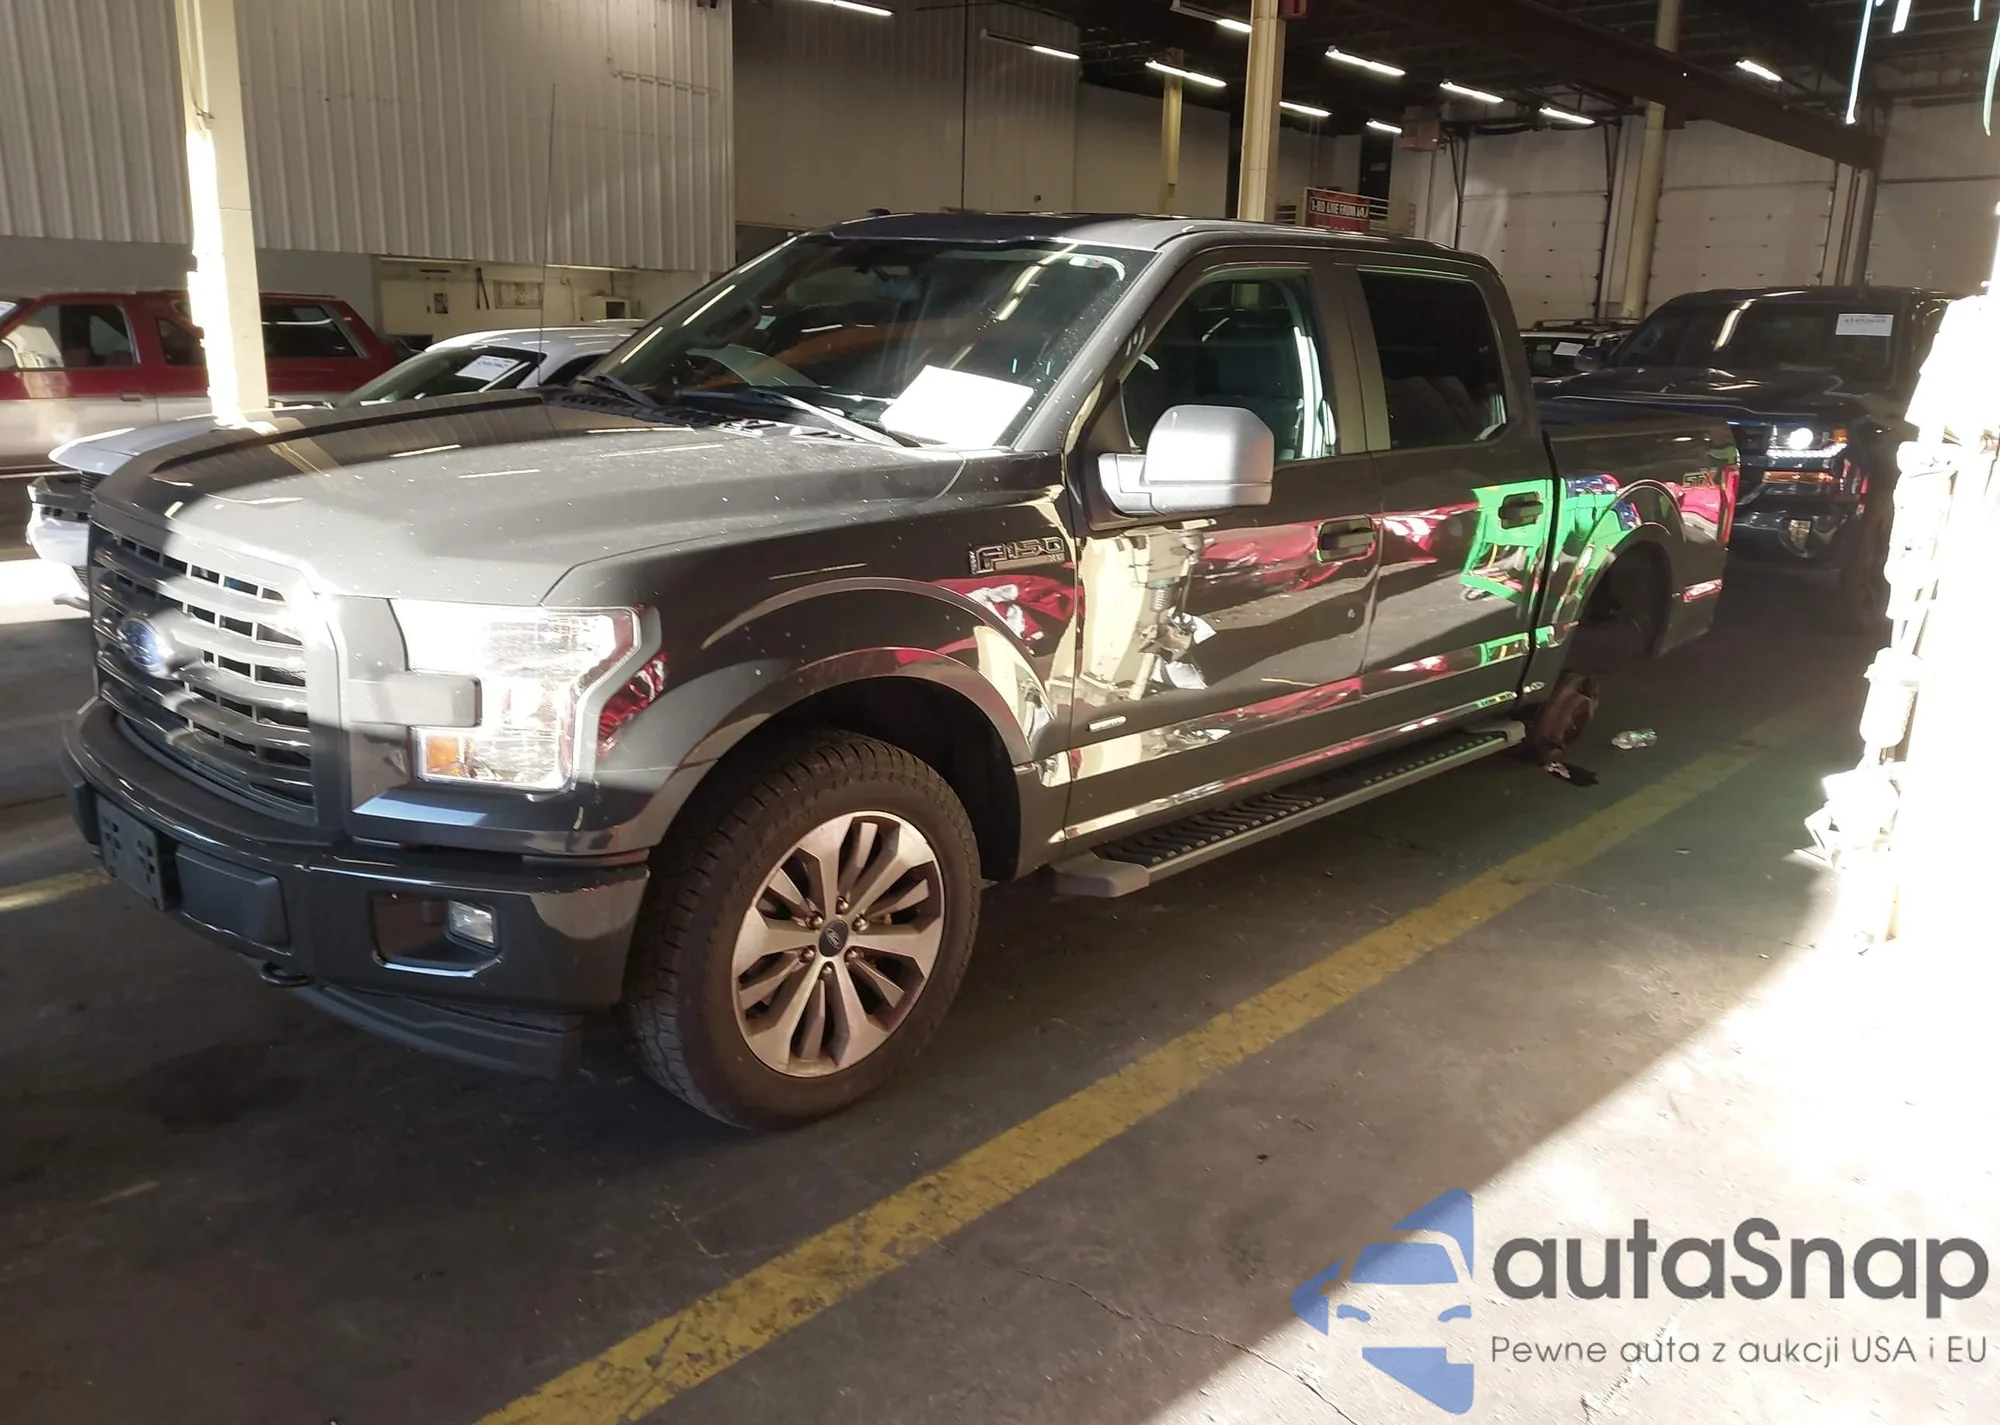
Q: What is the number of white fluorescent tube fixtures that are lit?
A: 10